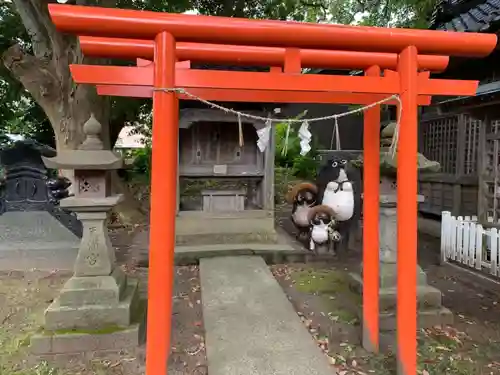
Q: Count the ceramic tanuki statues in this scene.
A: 3